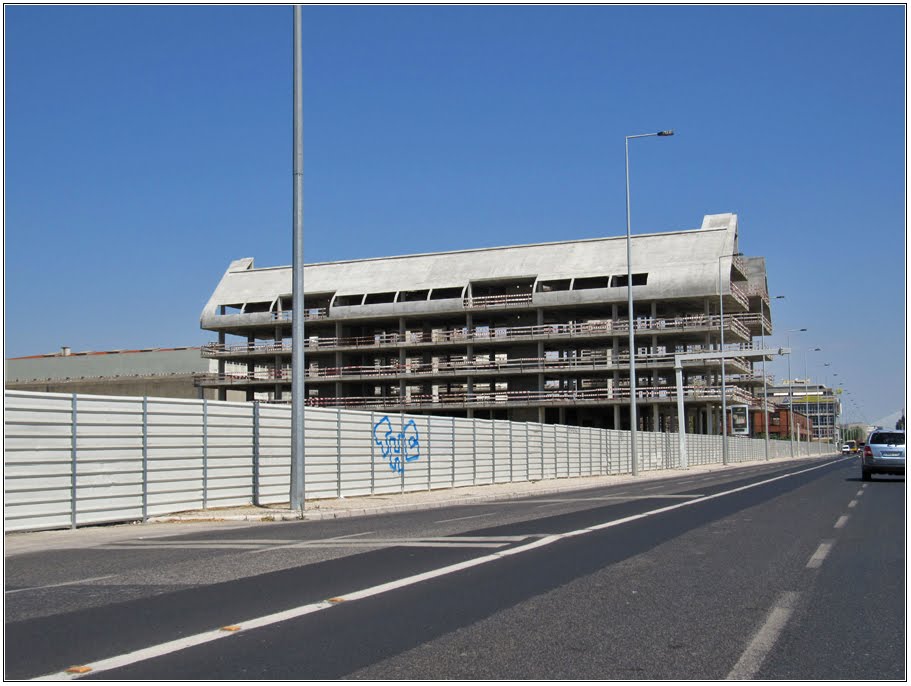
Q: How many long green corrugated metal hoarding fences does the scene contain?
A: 0